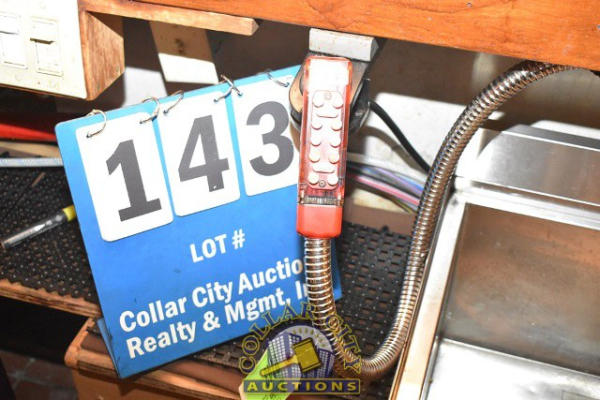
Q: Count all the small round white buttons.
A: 10